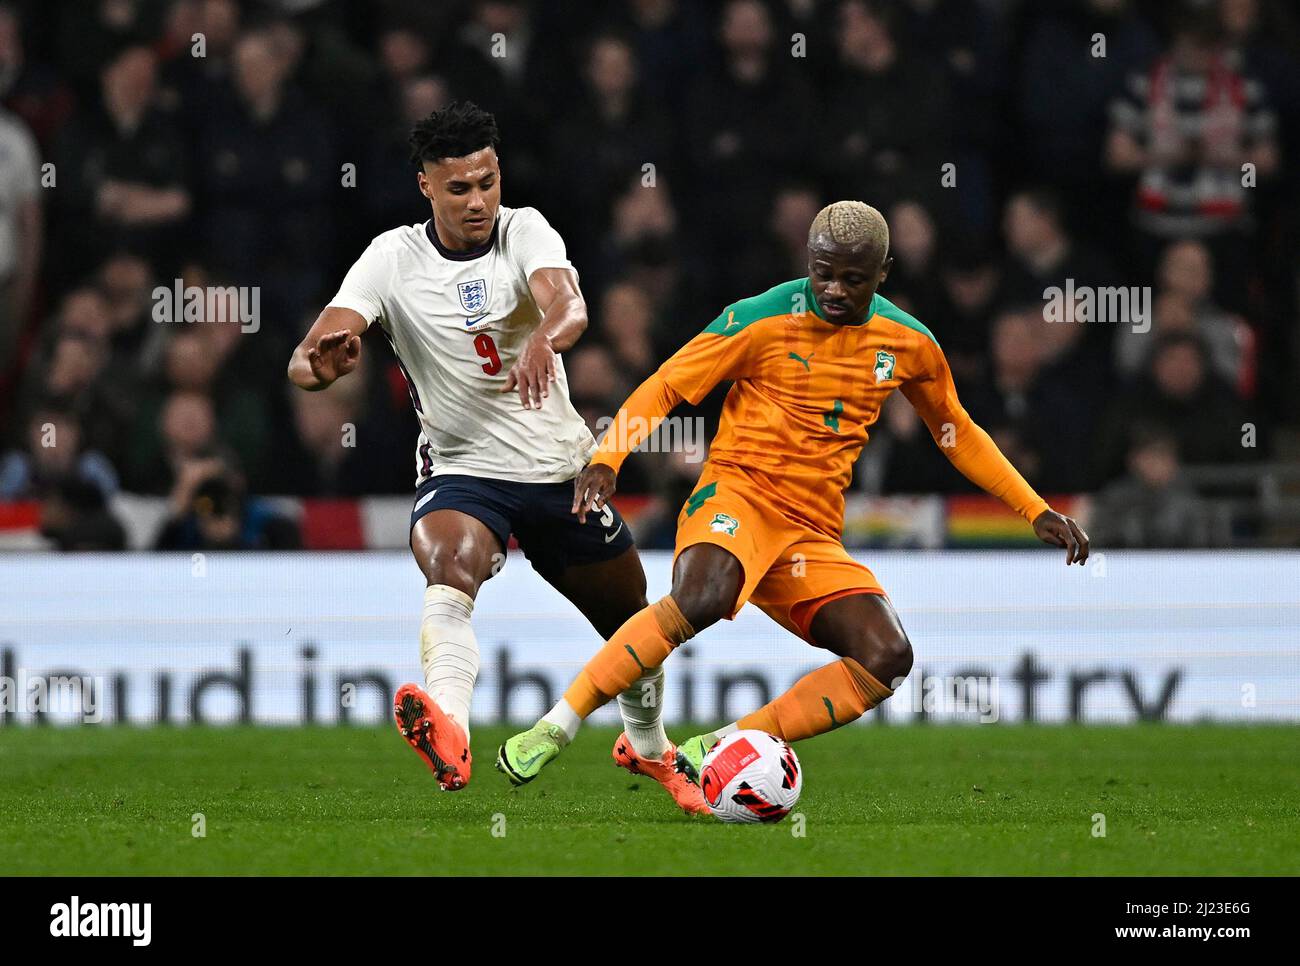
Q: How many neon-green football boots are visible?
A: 2